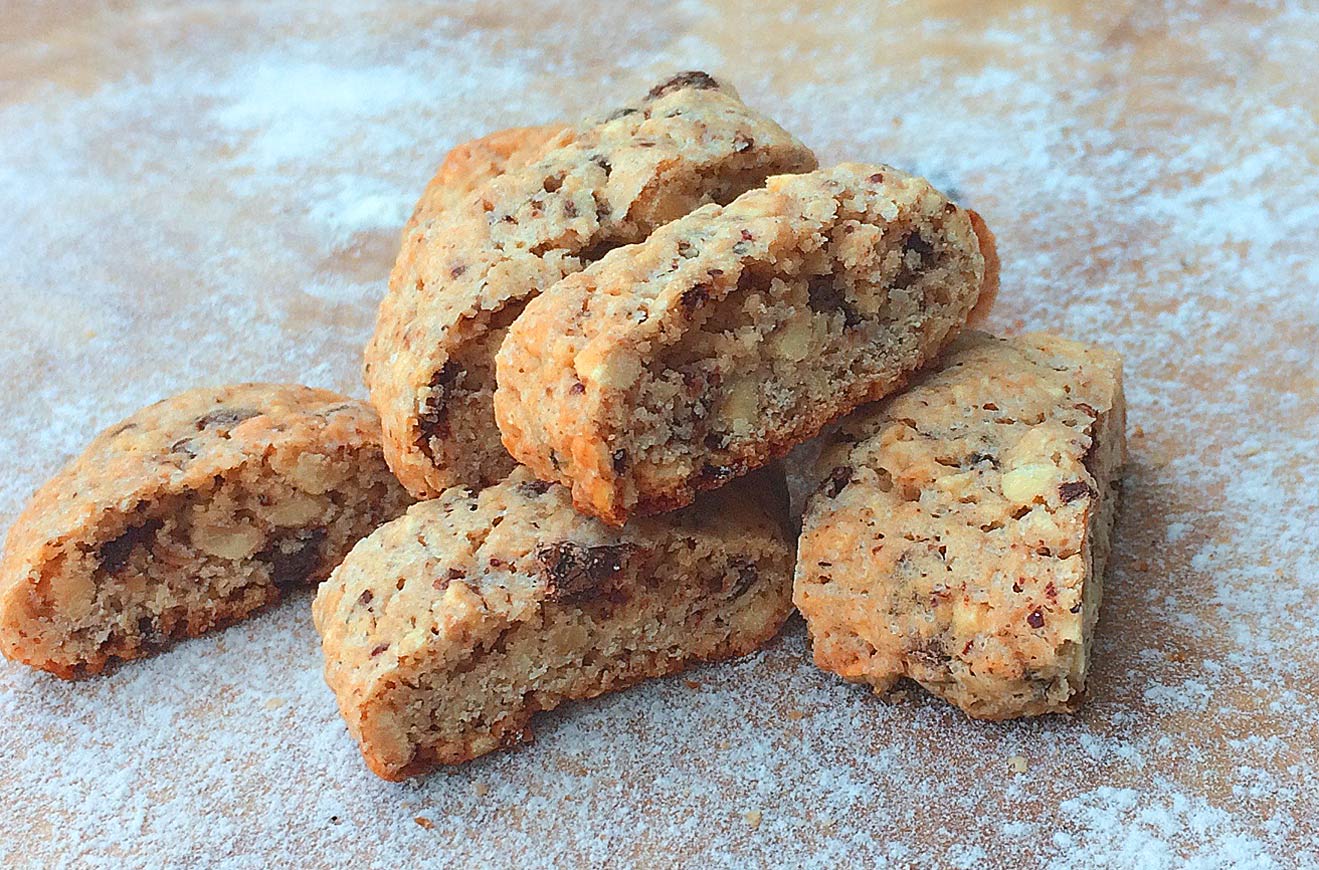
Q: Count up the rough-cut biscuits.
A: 5